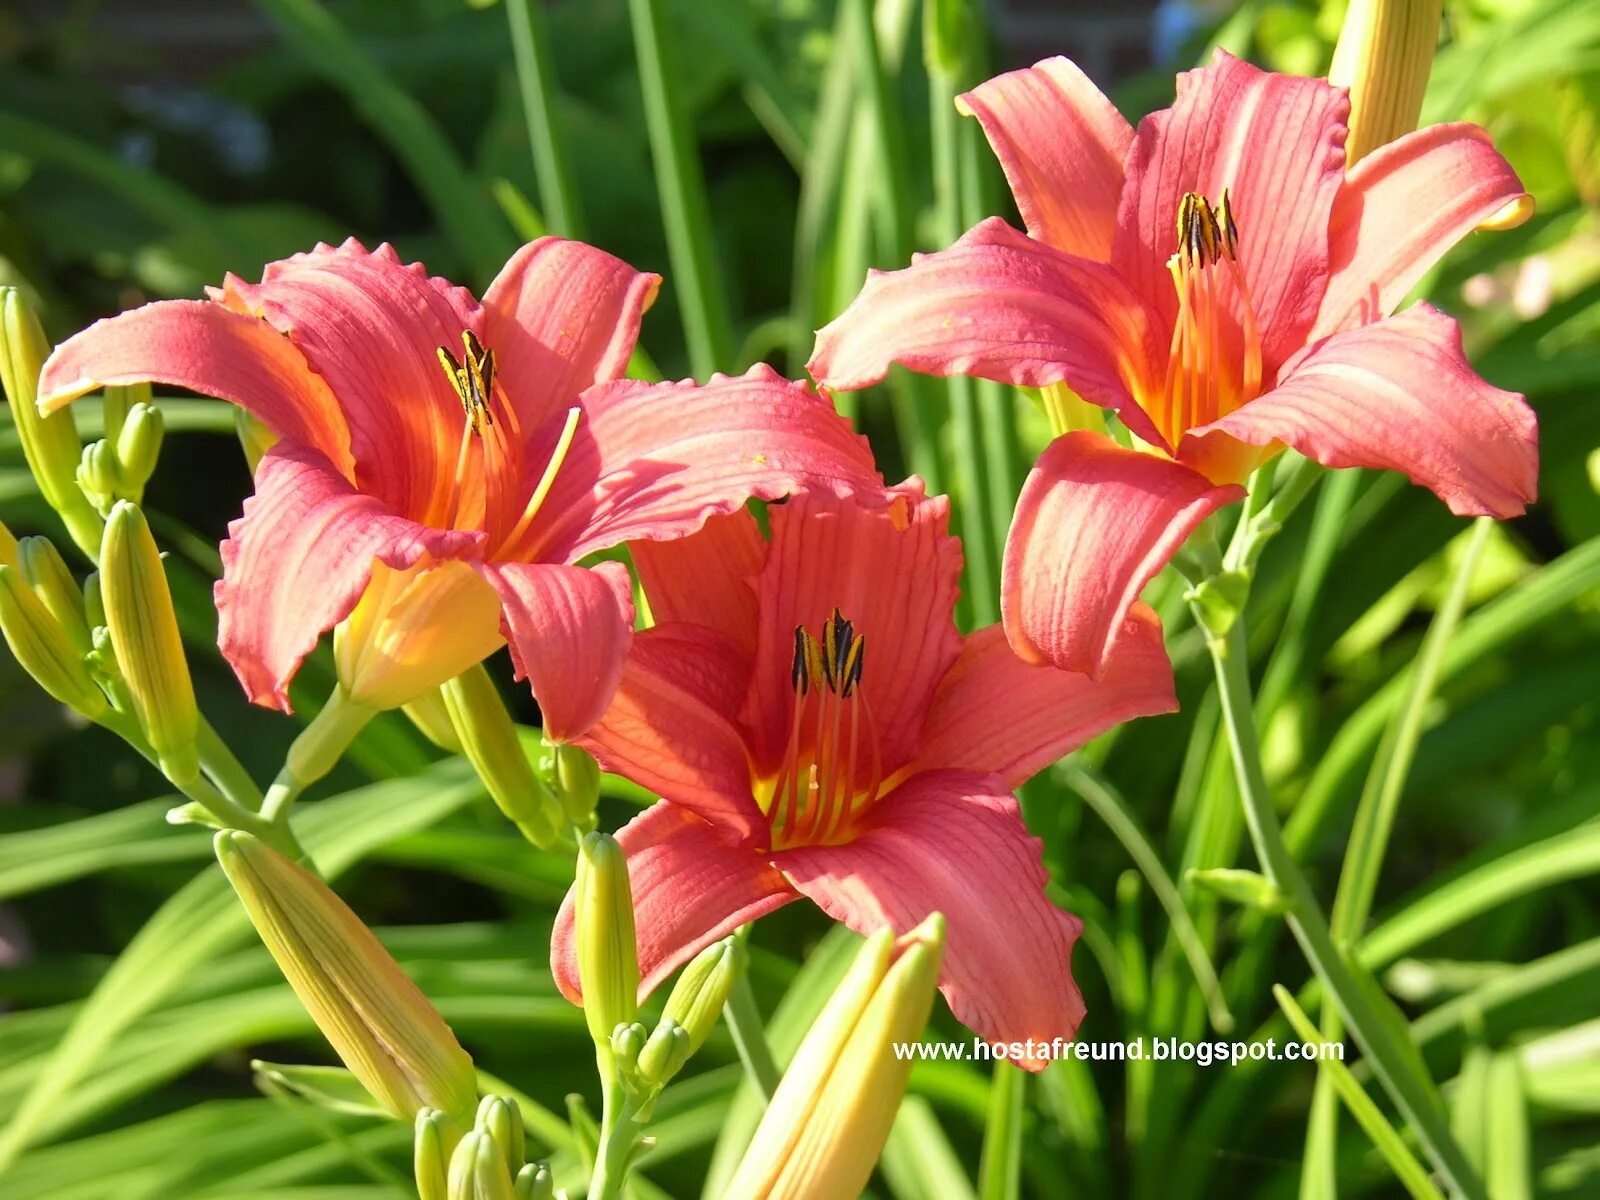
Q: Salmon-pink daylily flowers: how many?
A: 3